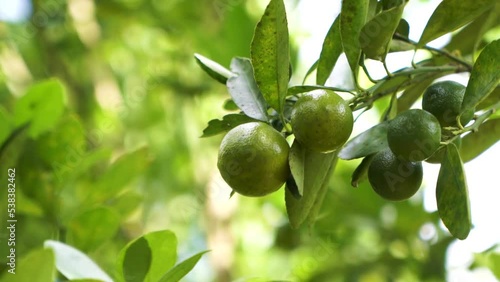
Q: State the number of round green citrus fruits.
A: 5